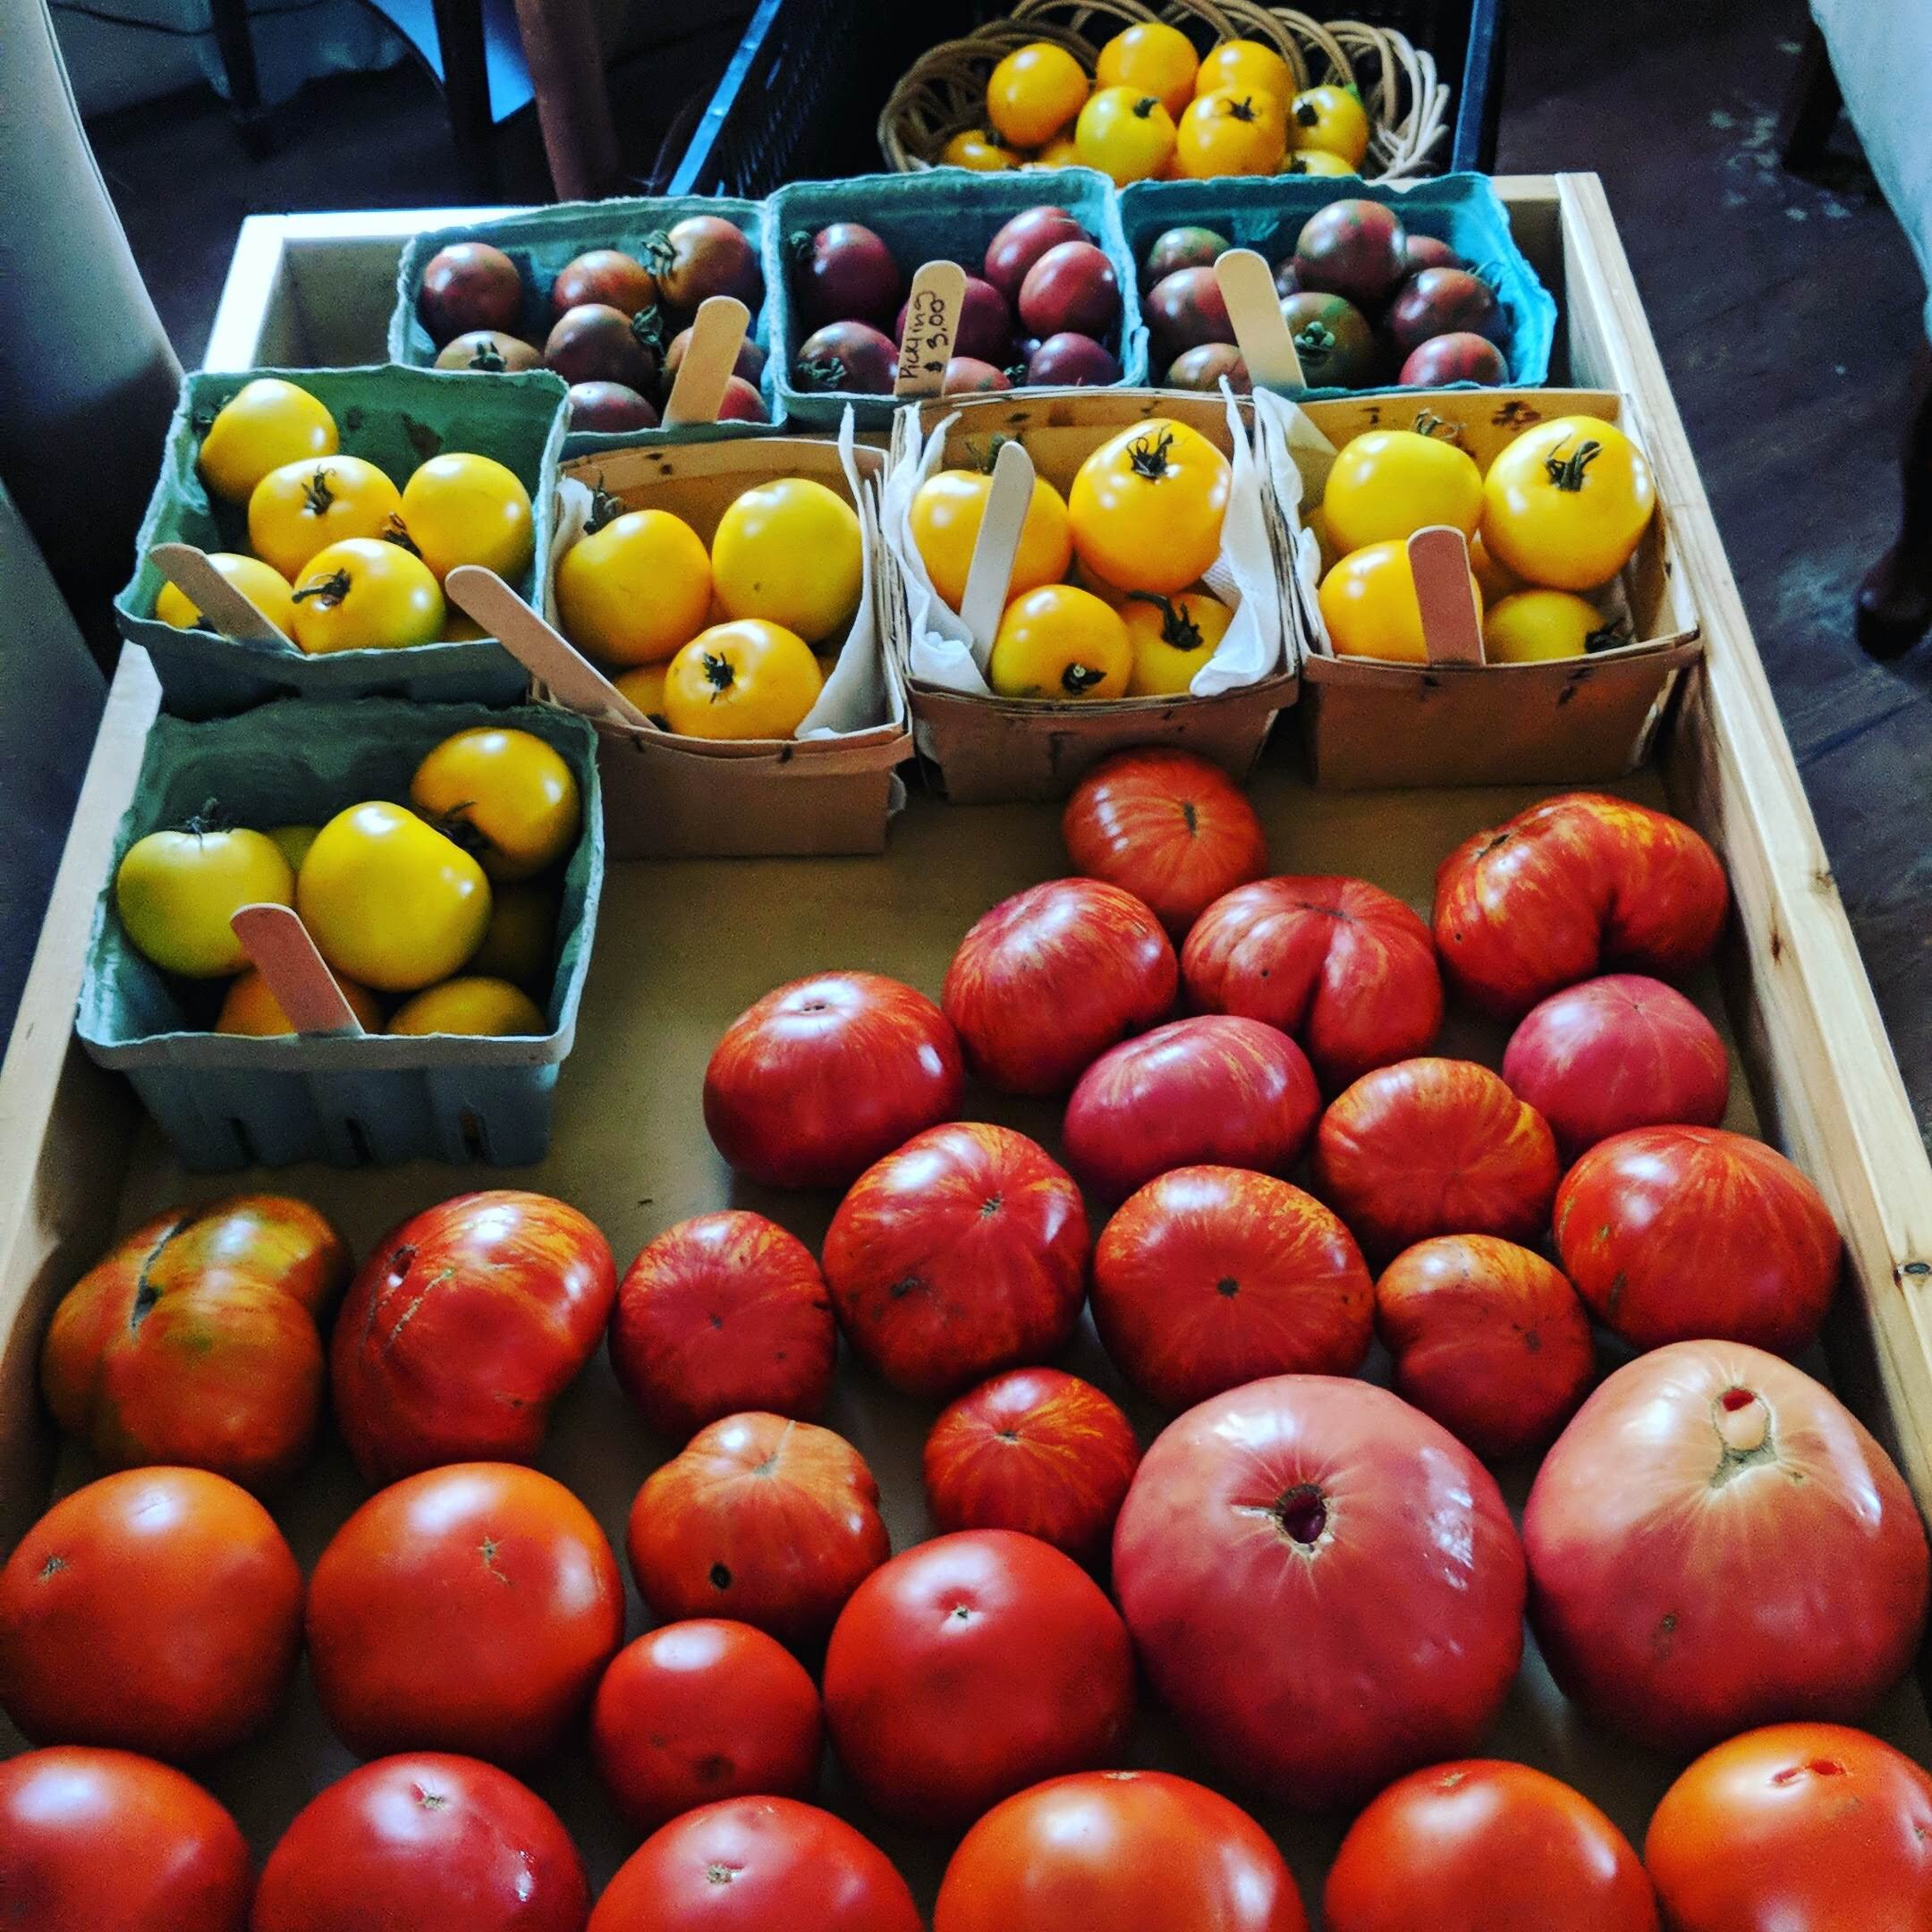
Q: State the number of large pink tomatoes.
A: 2